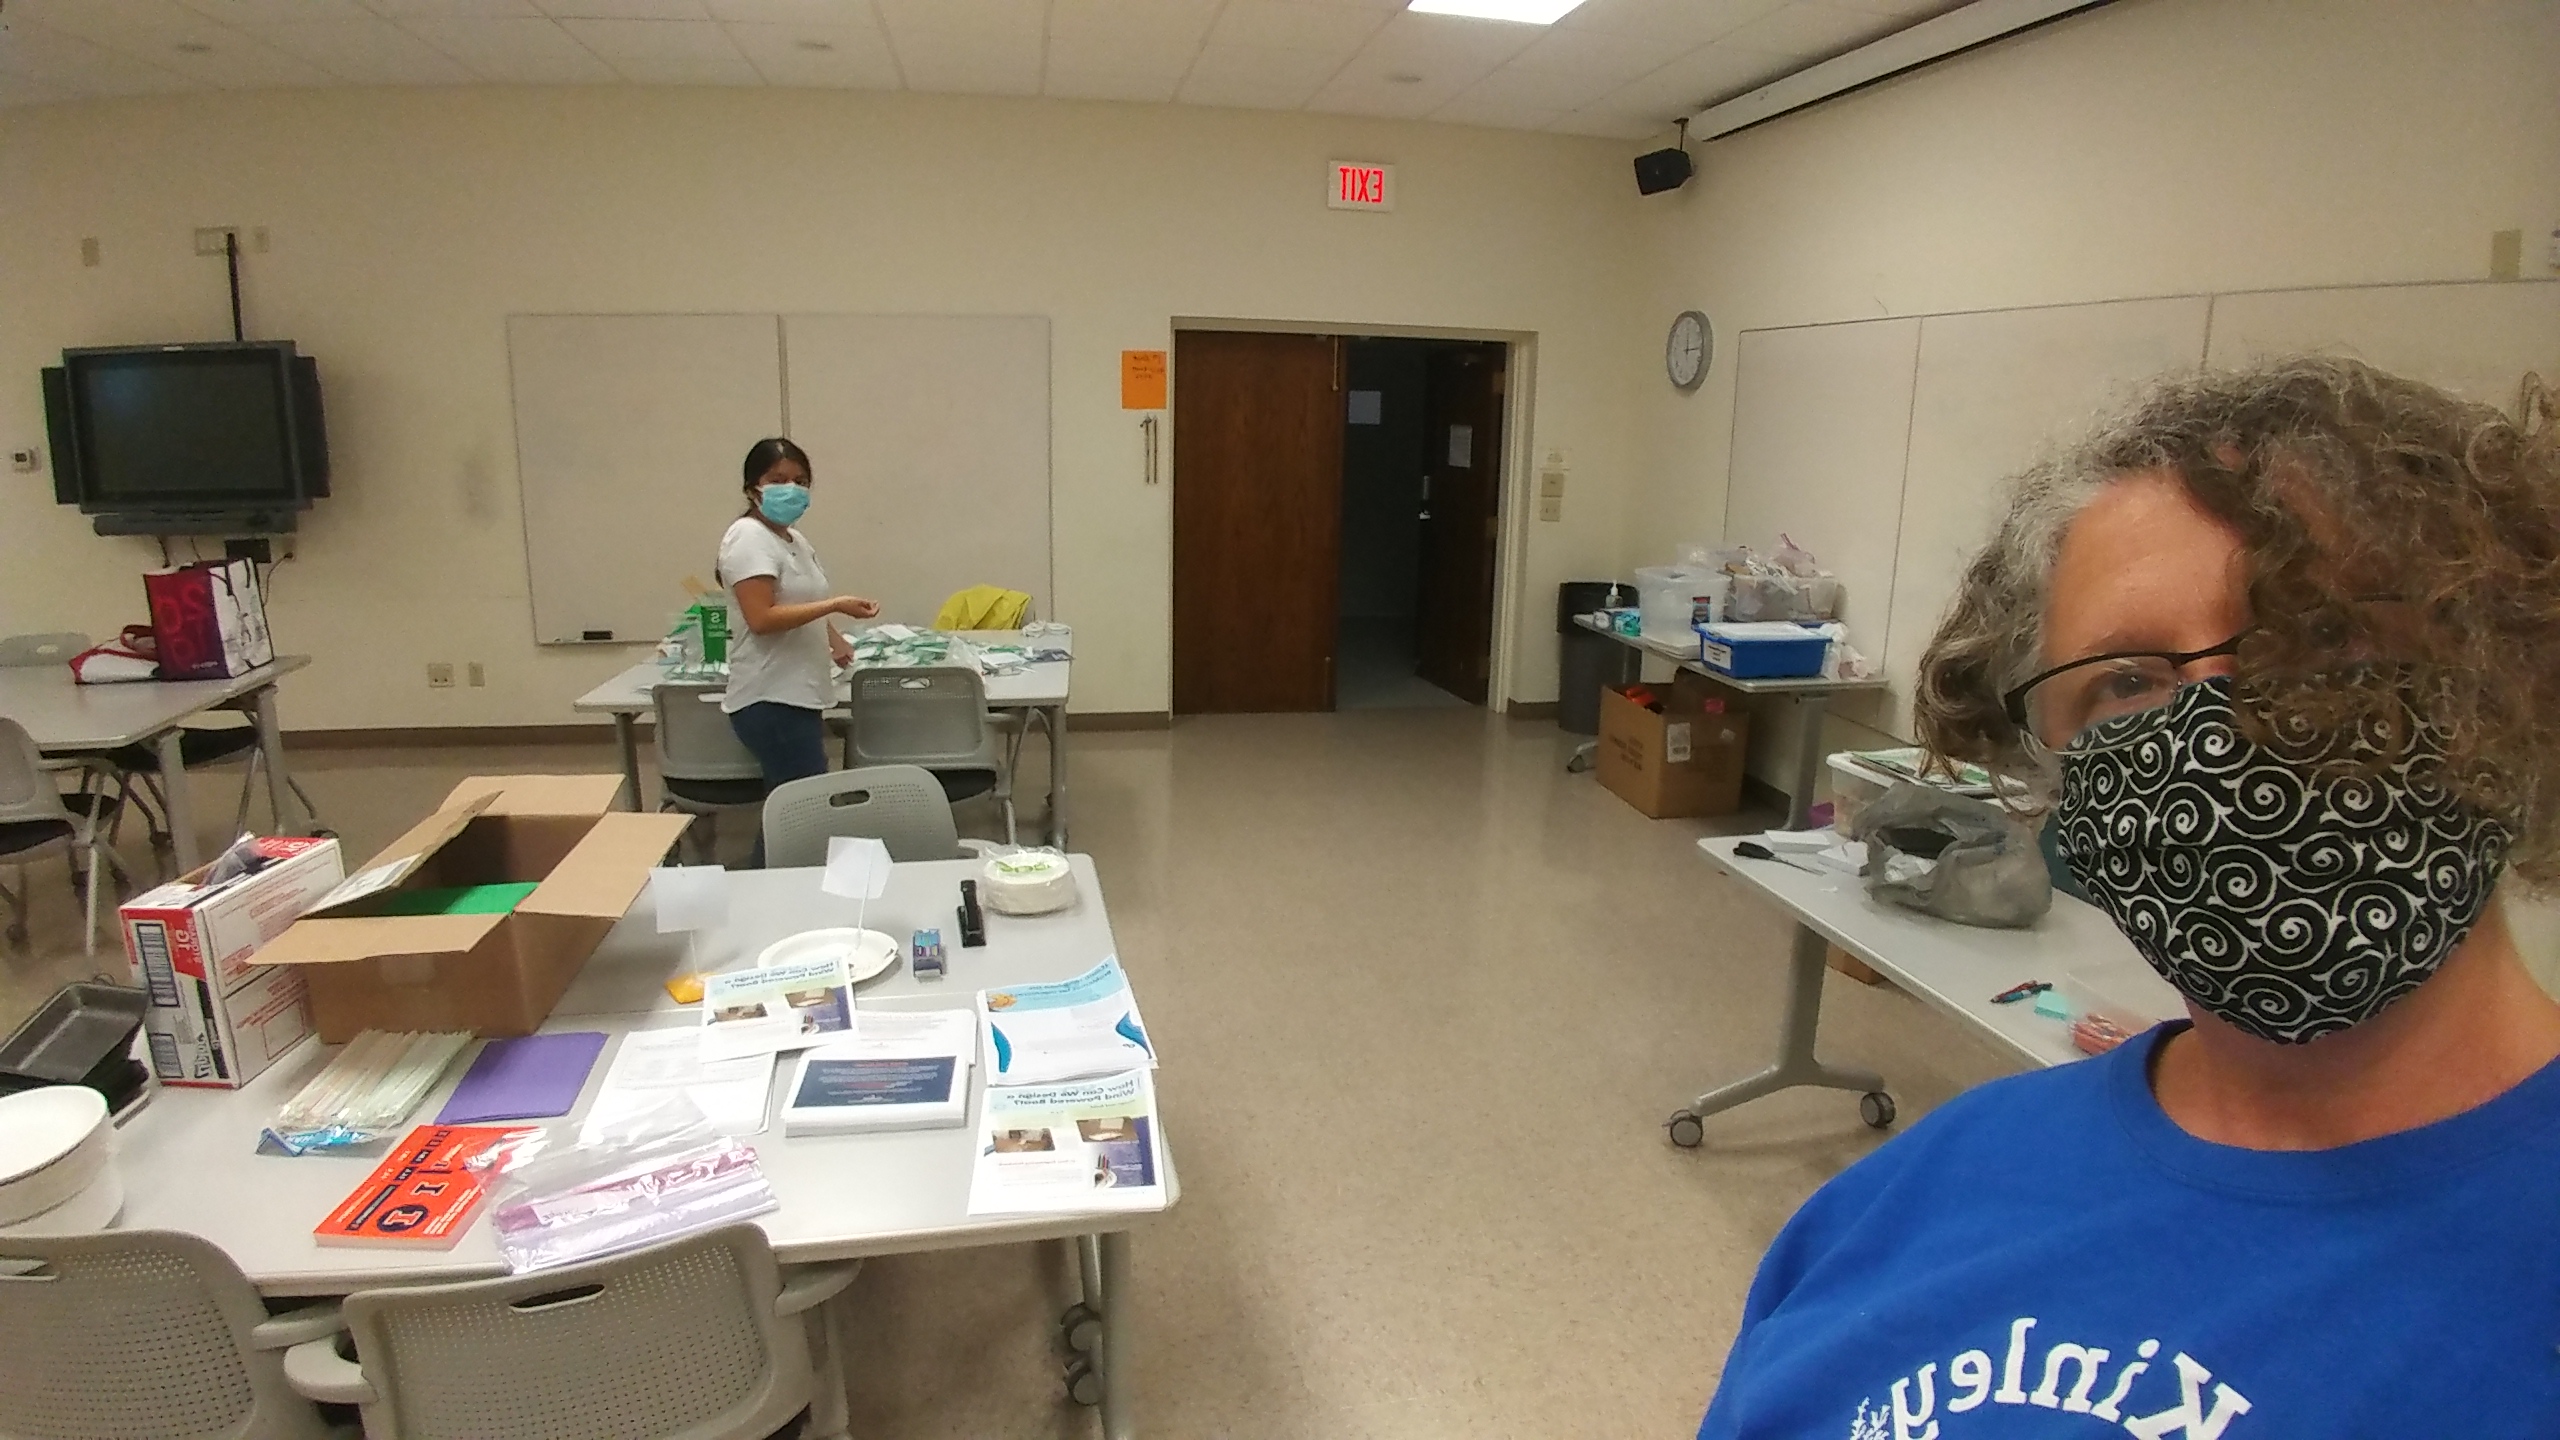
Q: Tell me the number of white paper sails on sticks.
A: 2